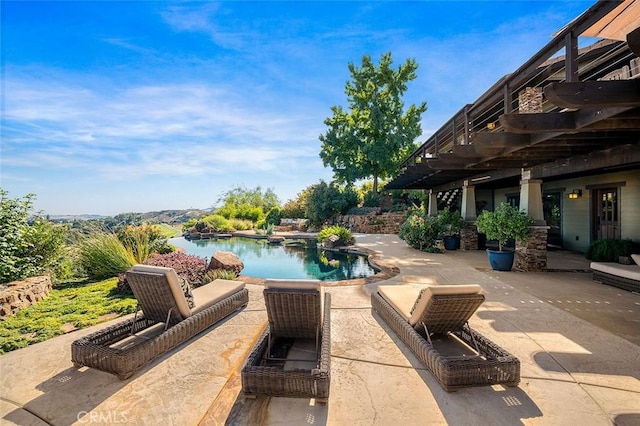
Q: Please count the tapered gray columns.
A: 3